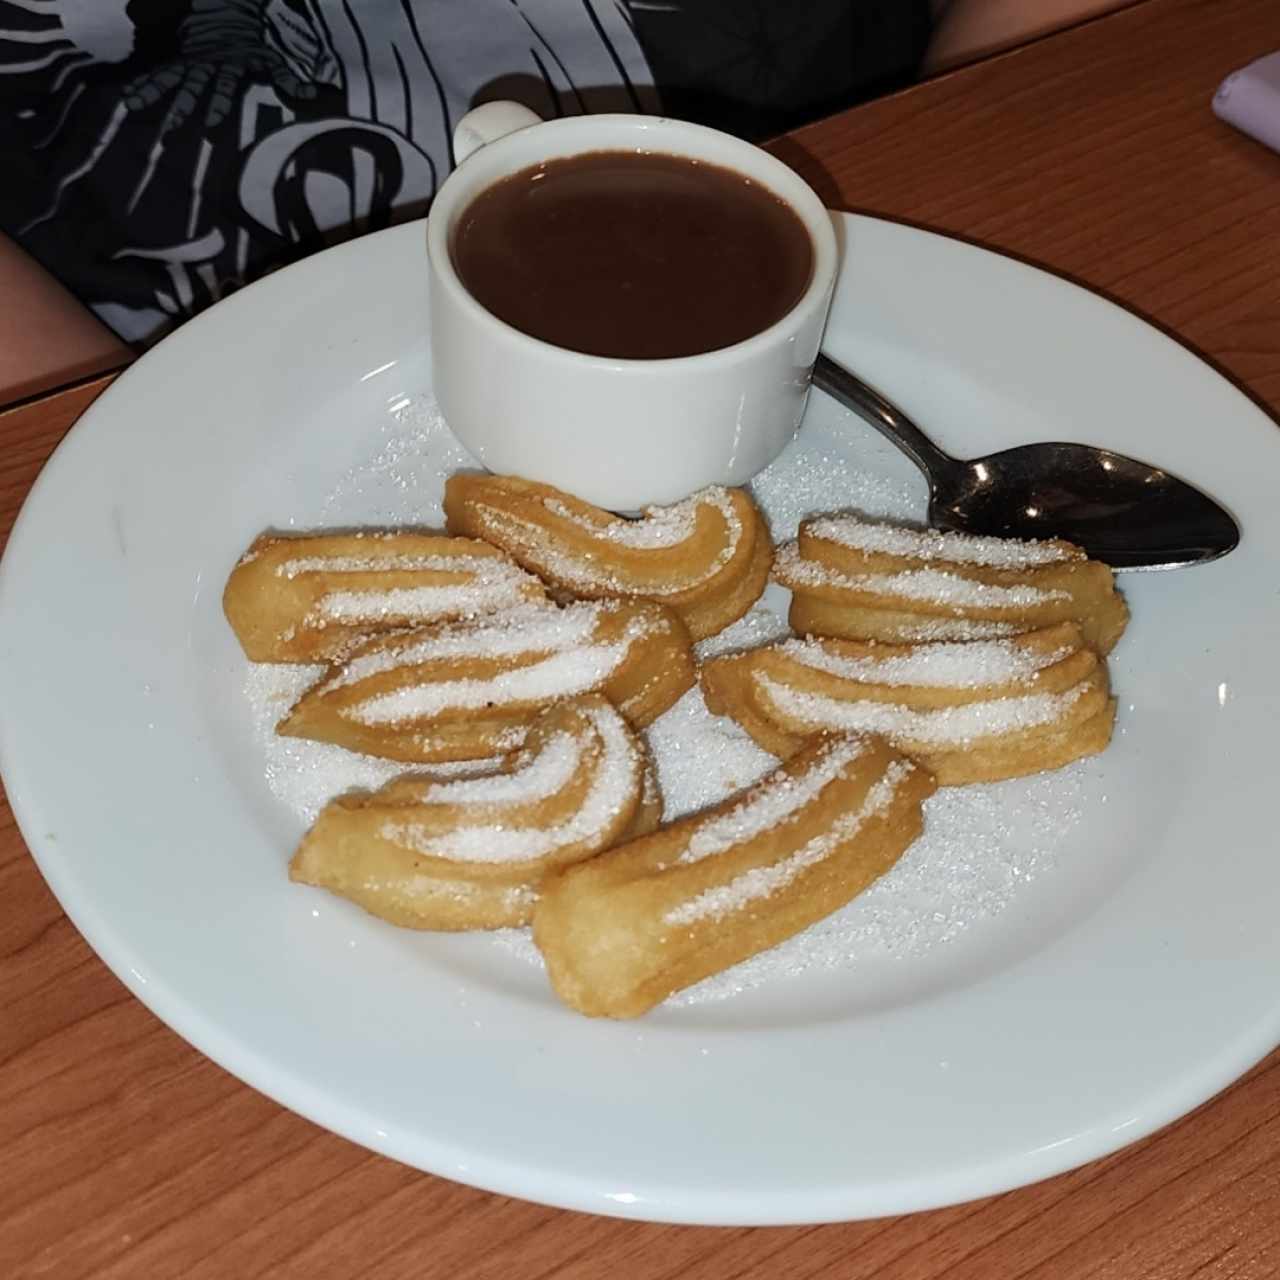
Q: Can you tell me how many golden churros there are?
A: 7